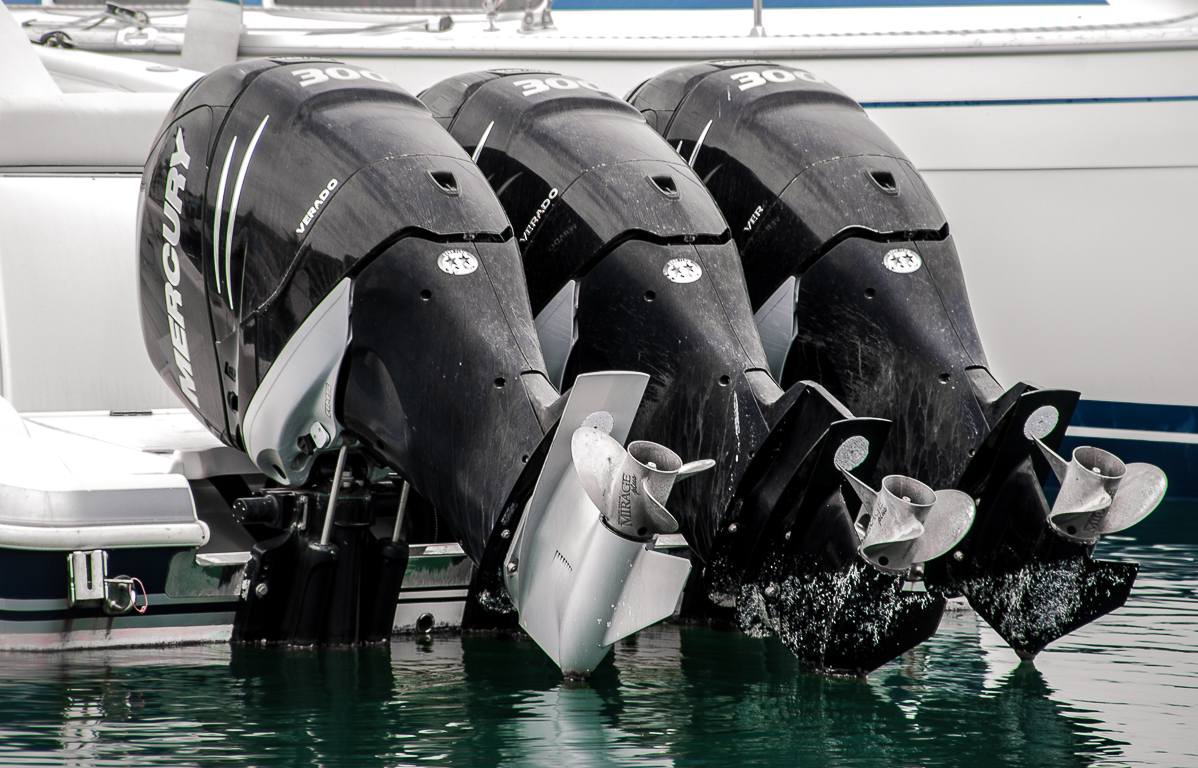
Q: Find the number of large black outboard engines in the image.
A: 3